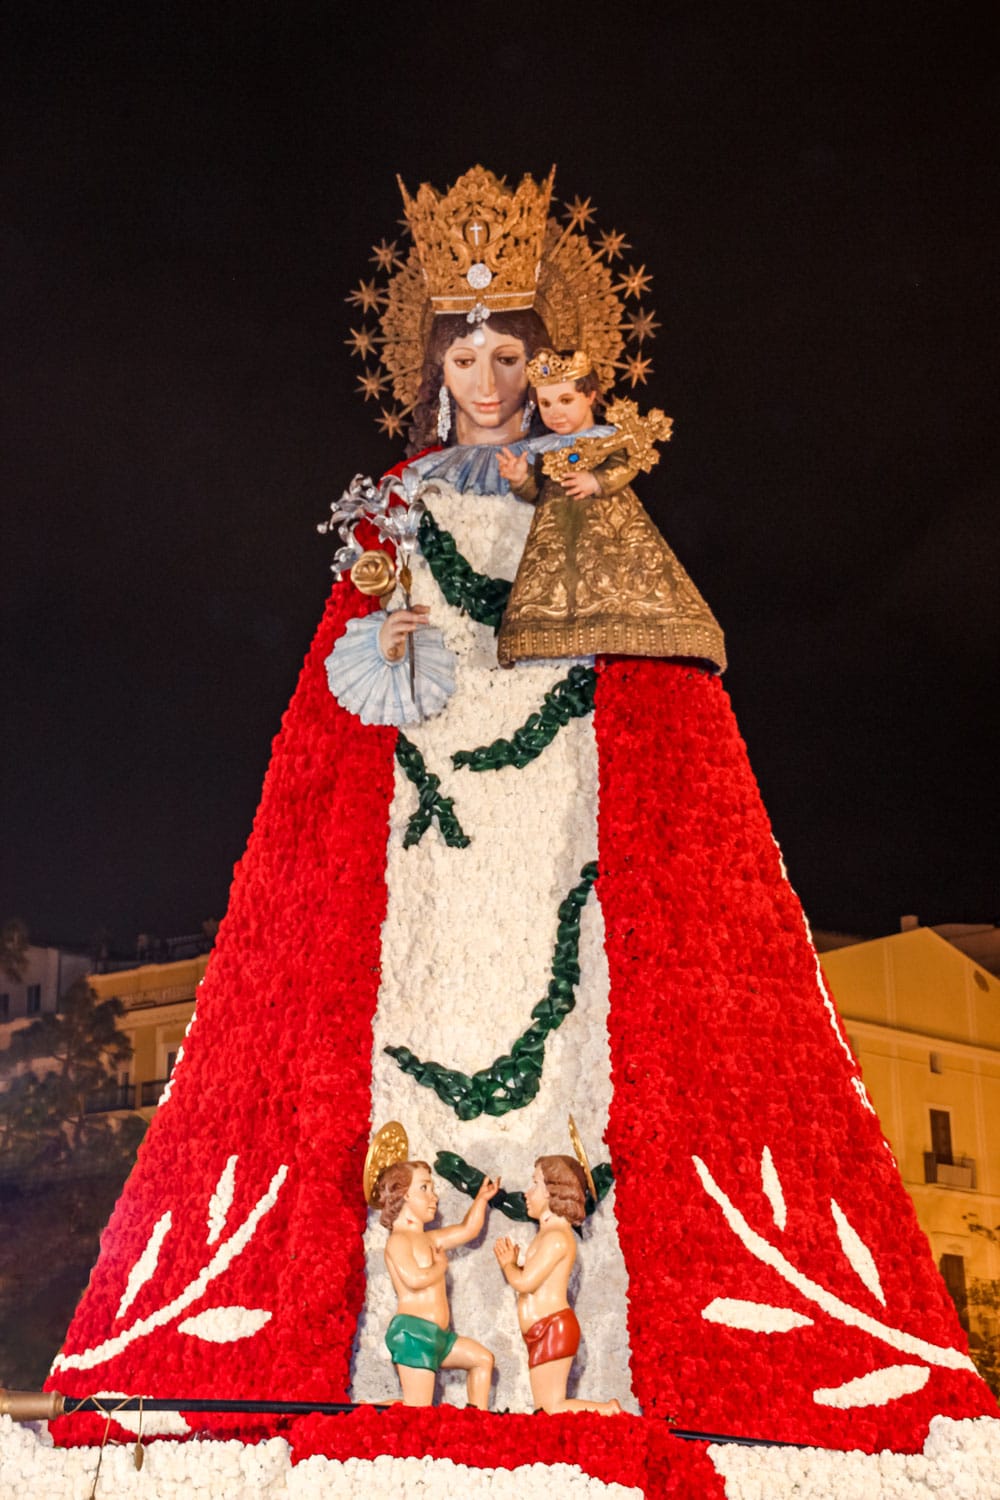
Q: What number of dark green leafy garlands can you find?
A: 5